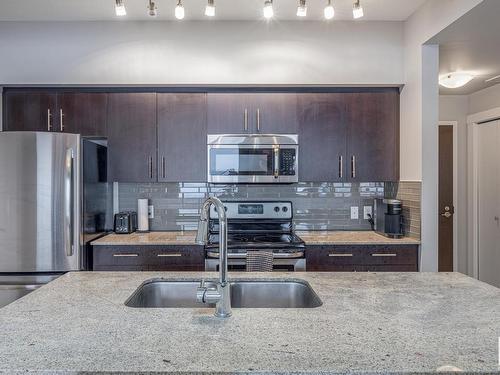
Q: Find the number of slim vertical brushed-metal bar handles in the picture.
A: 8